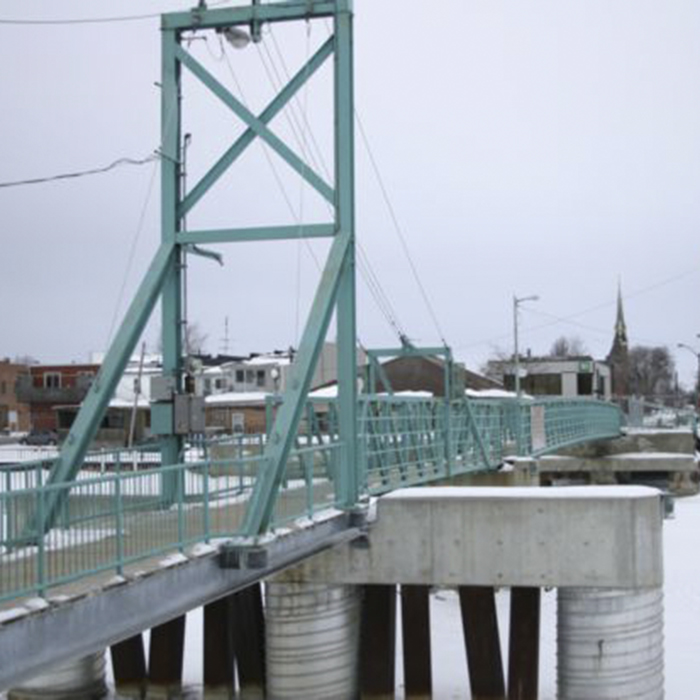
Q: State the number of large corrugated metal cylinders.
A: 3